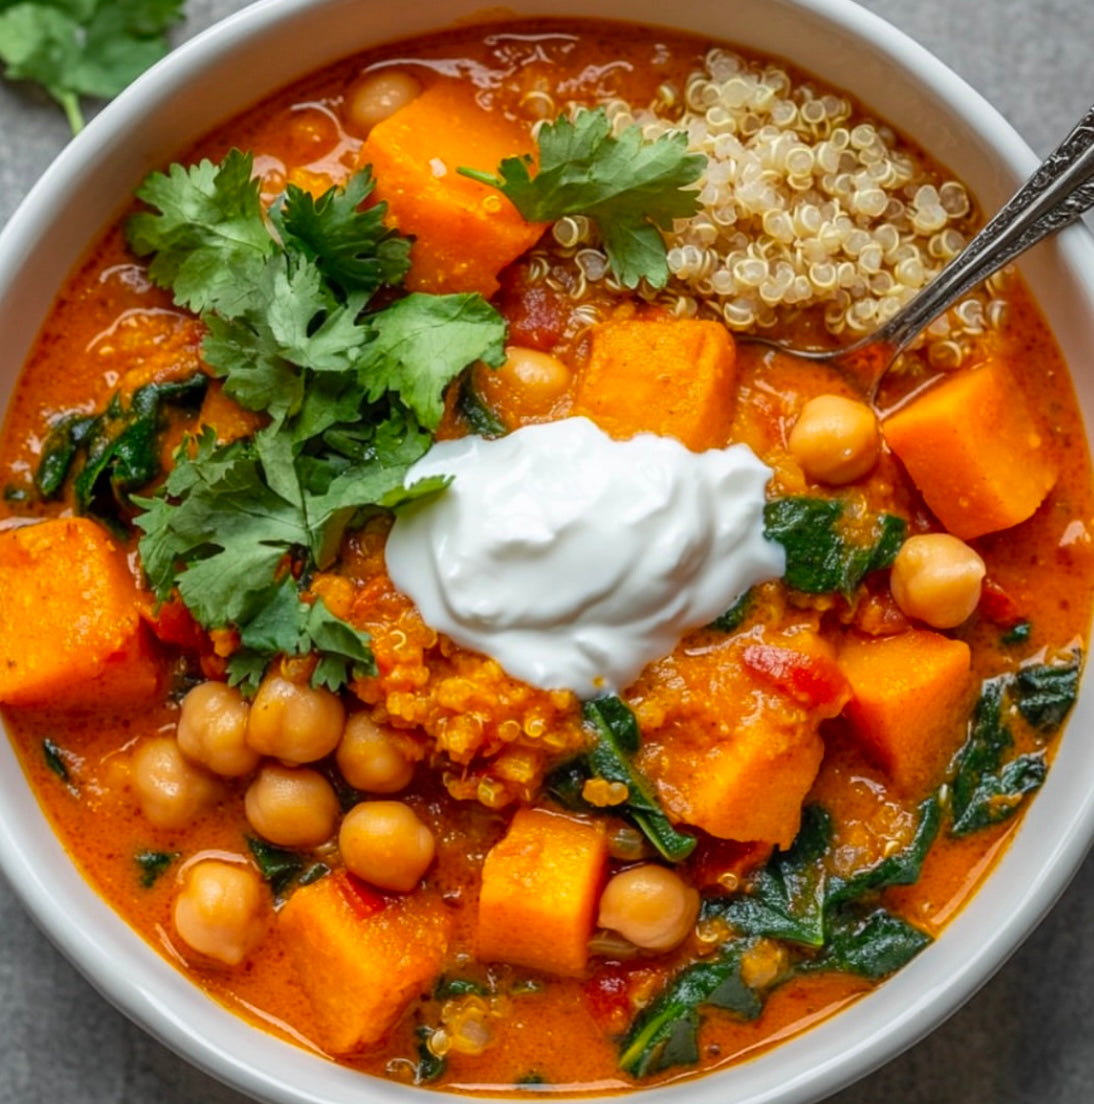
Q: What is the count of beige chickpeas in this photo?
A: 12